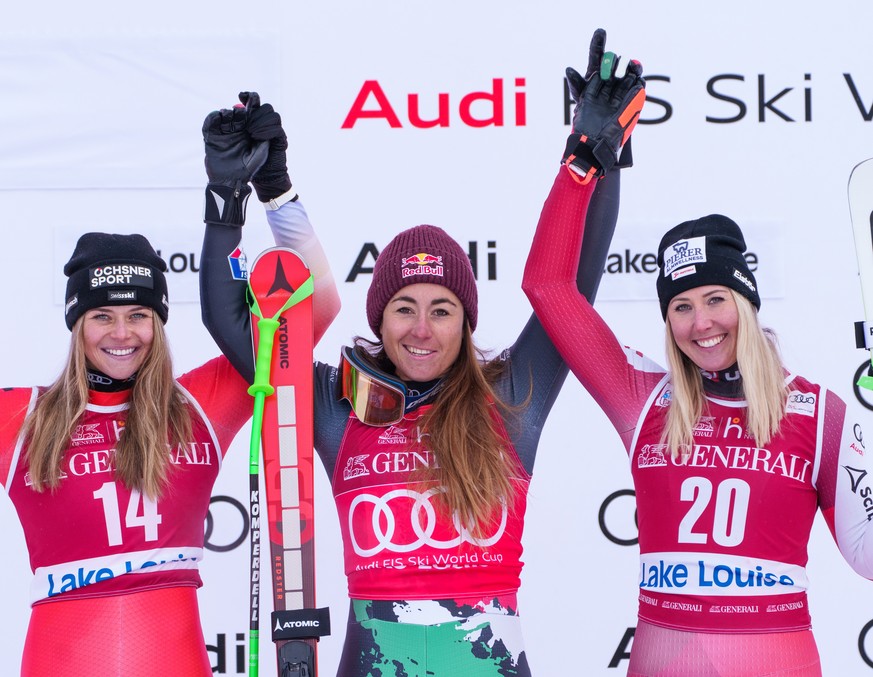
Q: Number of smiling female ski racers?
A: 3